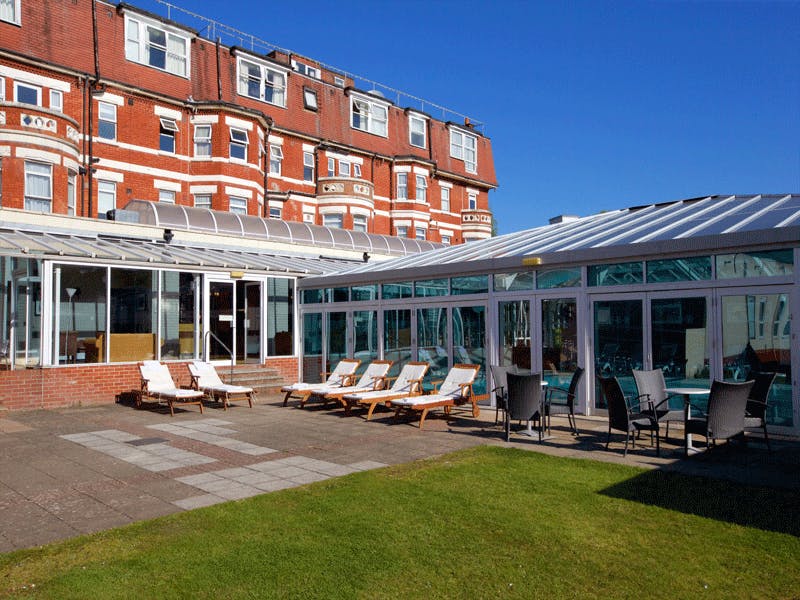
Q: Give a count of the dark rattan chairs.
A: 7